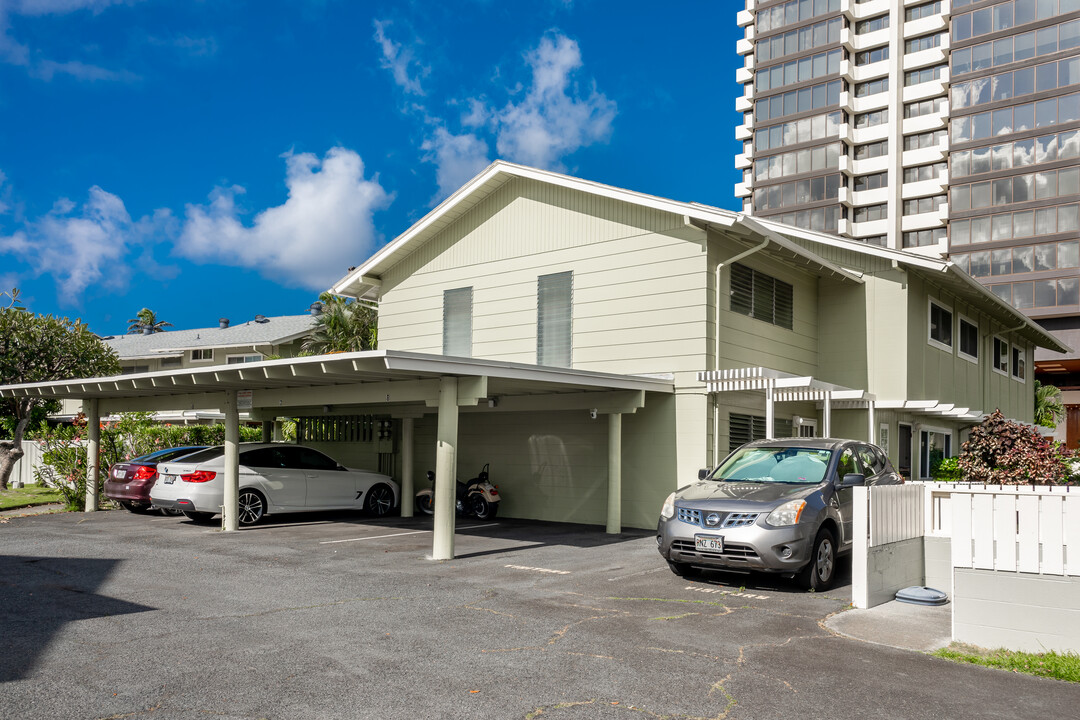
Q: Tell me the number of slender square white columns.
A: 3